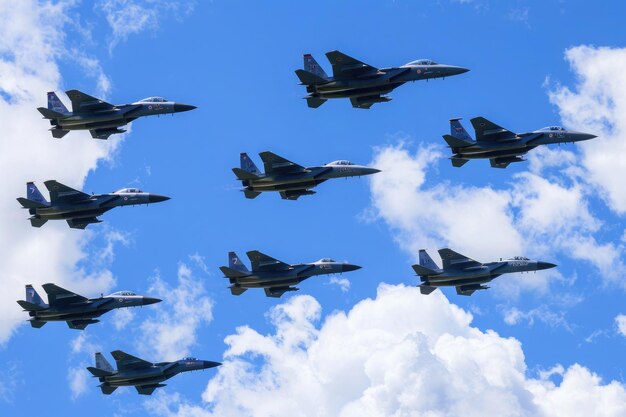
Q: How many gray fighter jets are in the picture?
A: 9